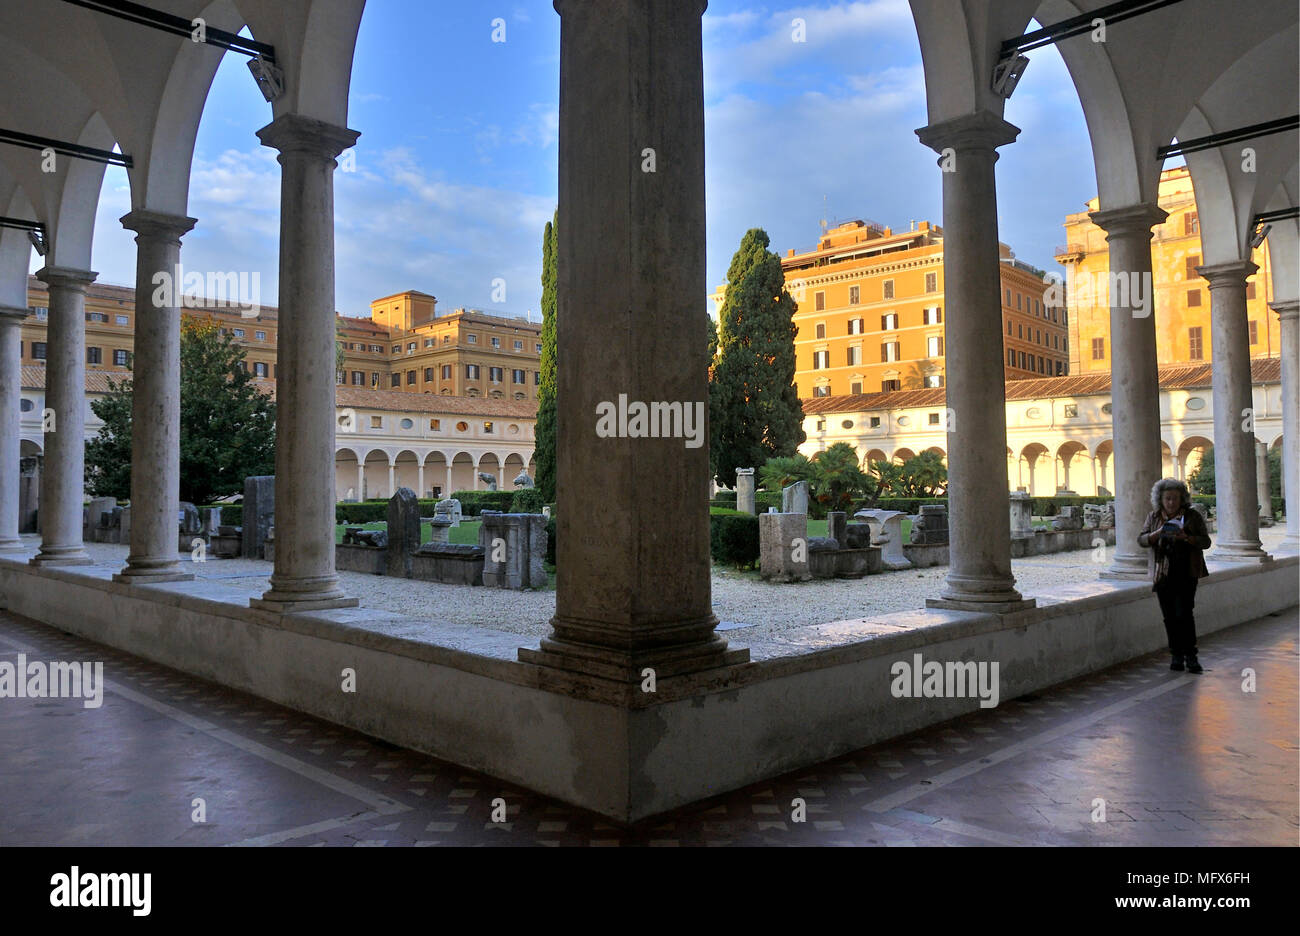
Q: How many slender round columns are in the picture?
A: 8